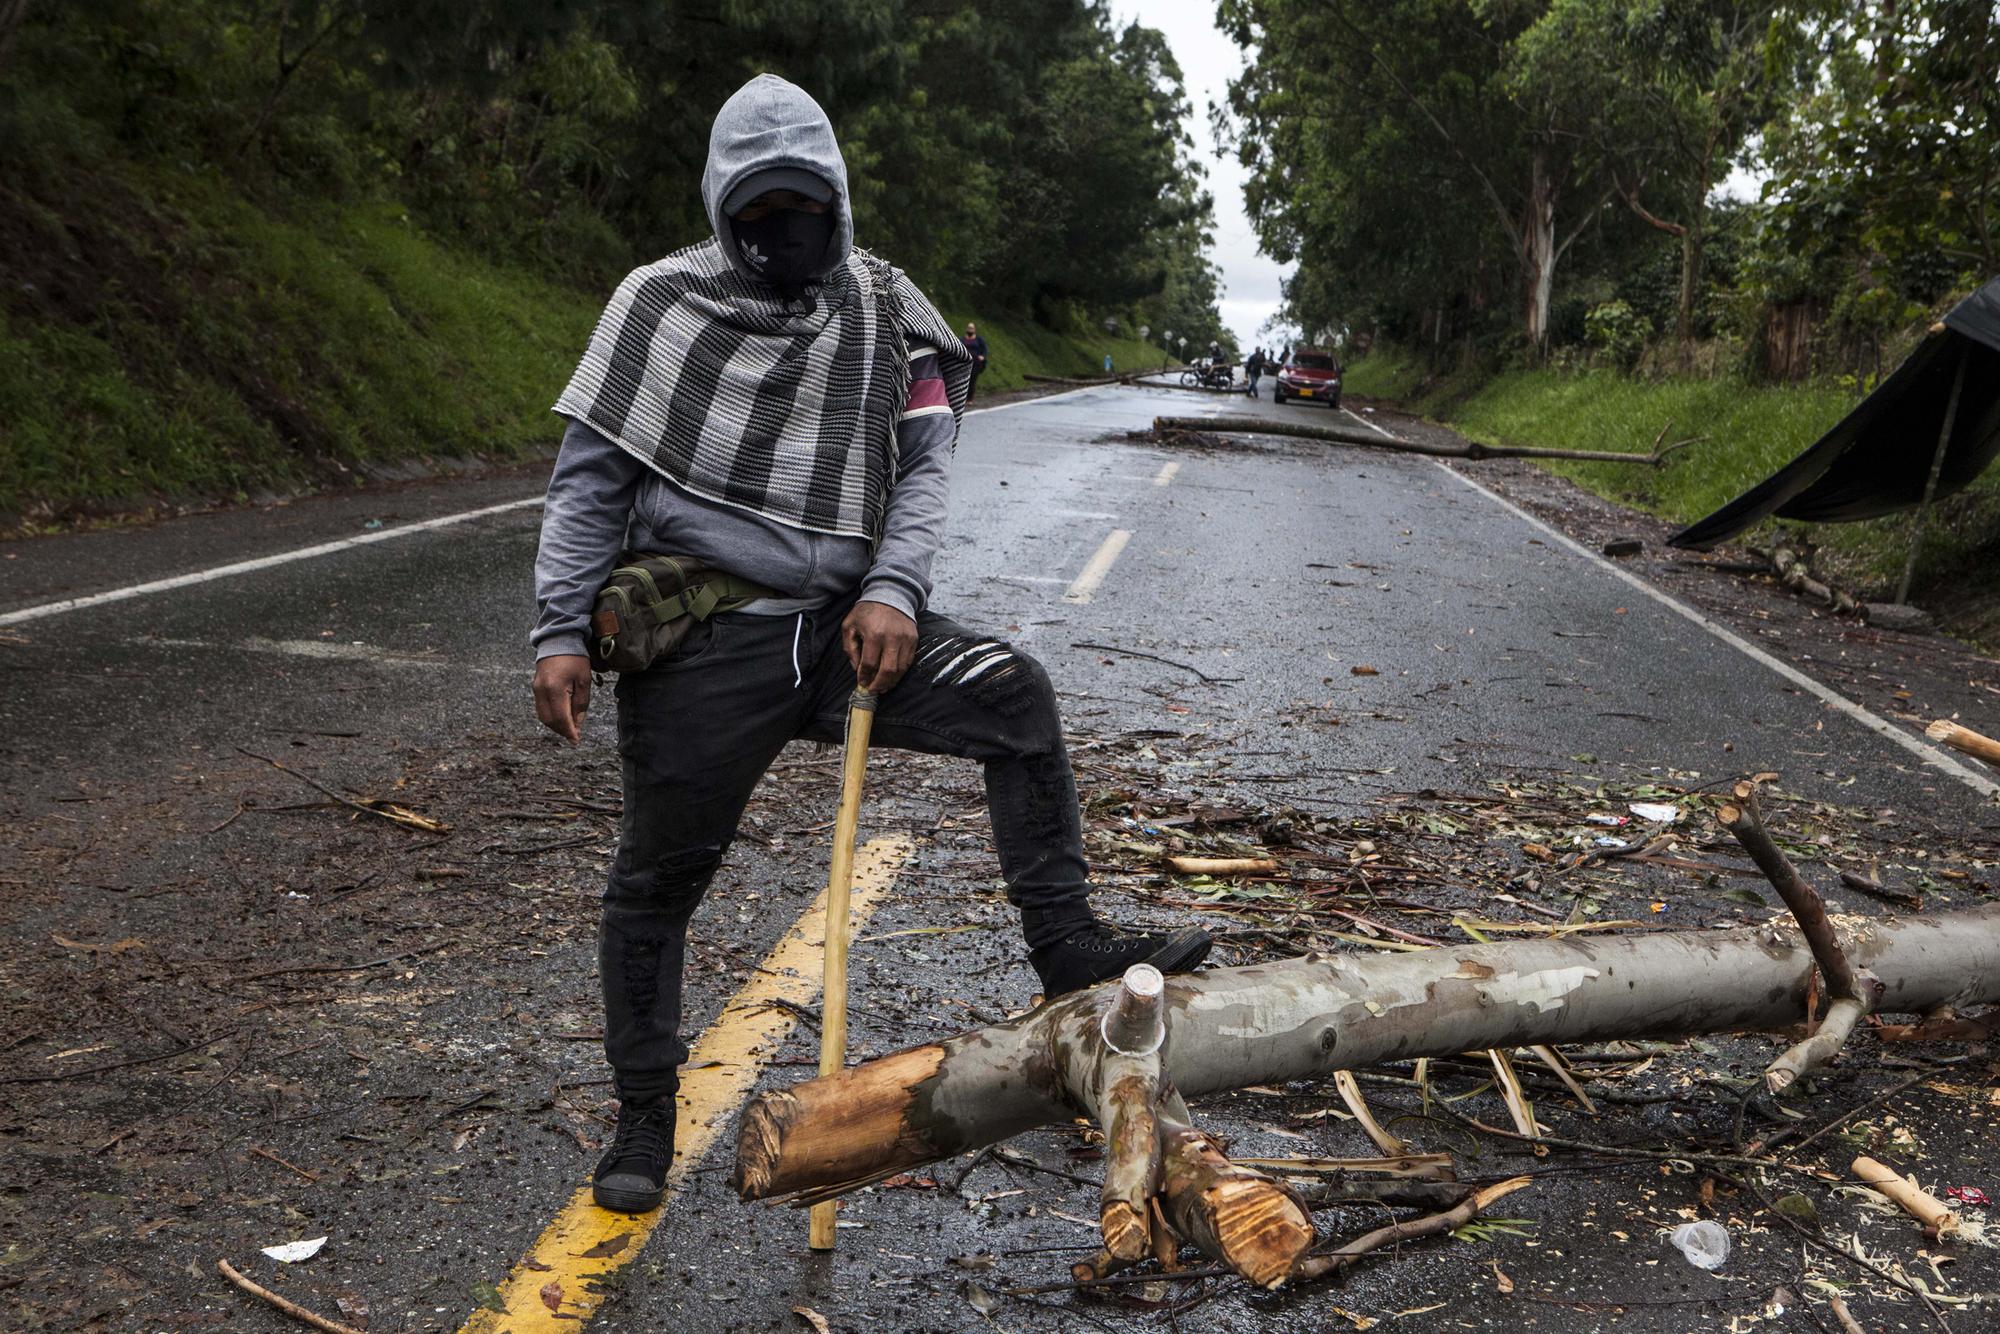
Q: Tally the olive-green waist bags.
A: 1